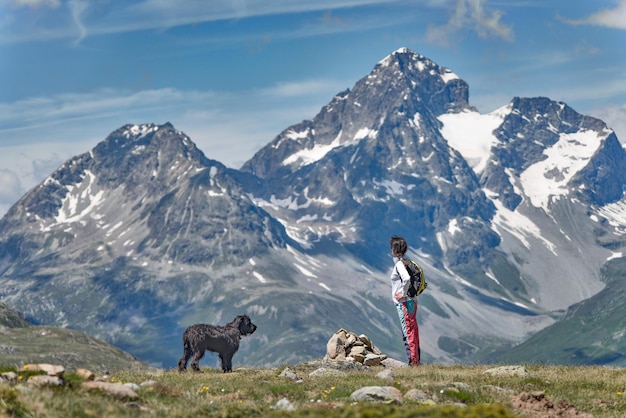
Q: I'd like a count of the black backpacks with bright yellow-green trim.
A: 1